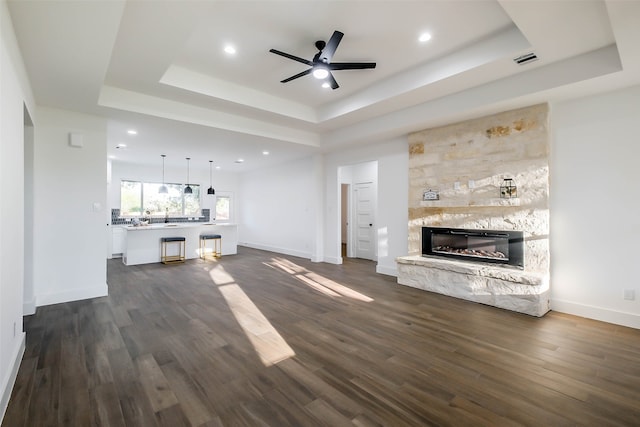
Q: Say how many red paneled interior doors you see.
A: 0